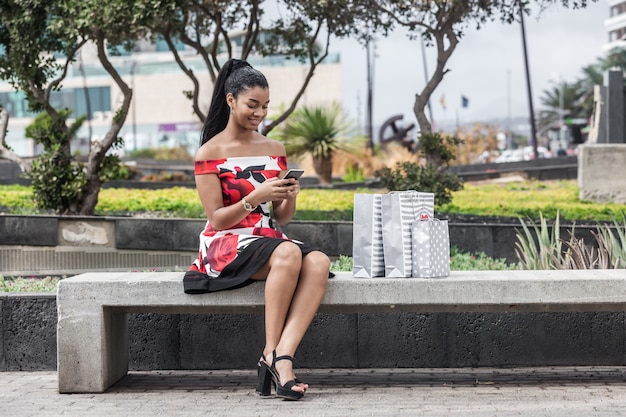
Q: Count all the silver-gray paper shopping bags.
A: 3